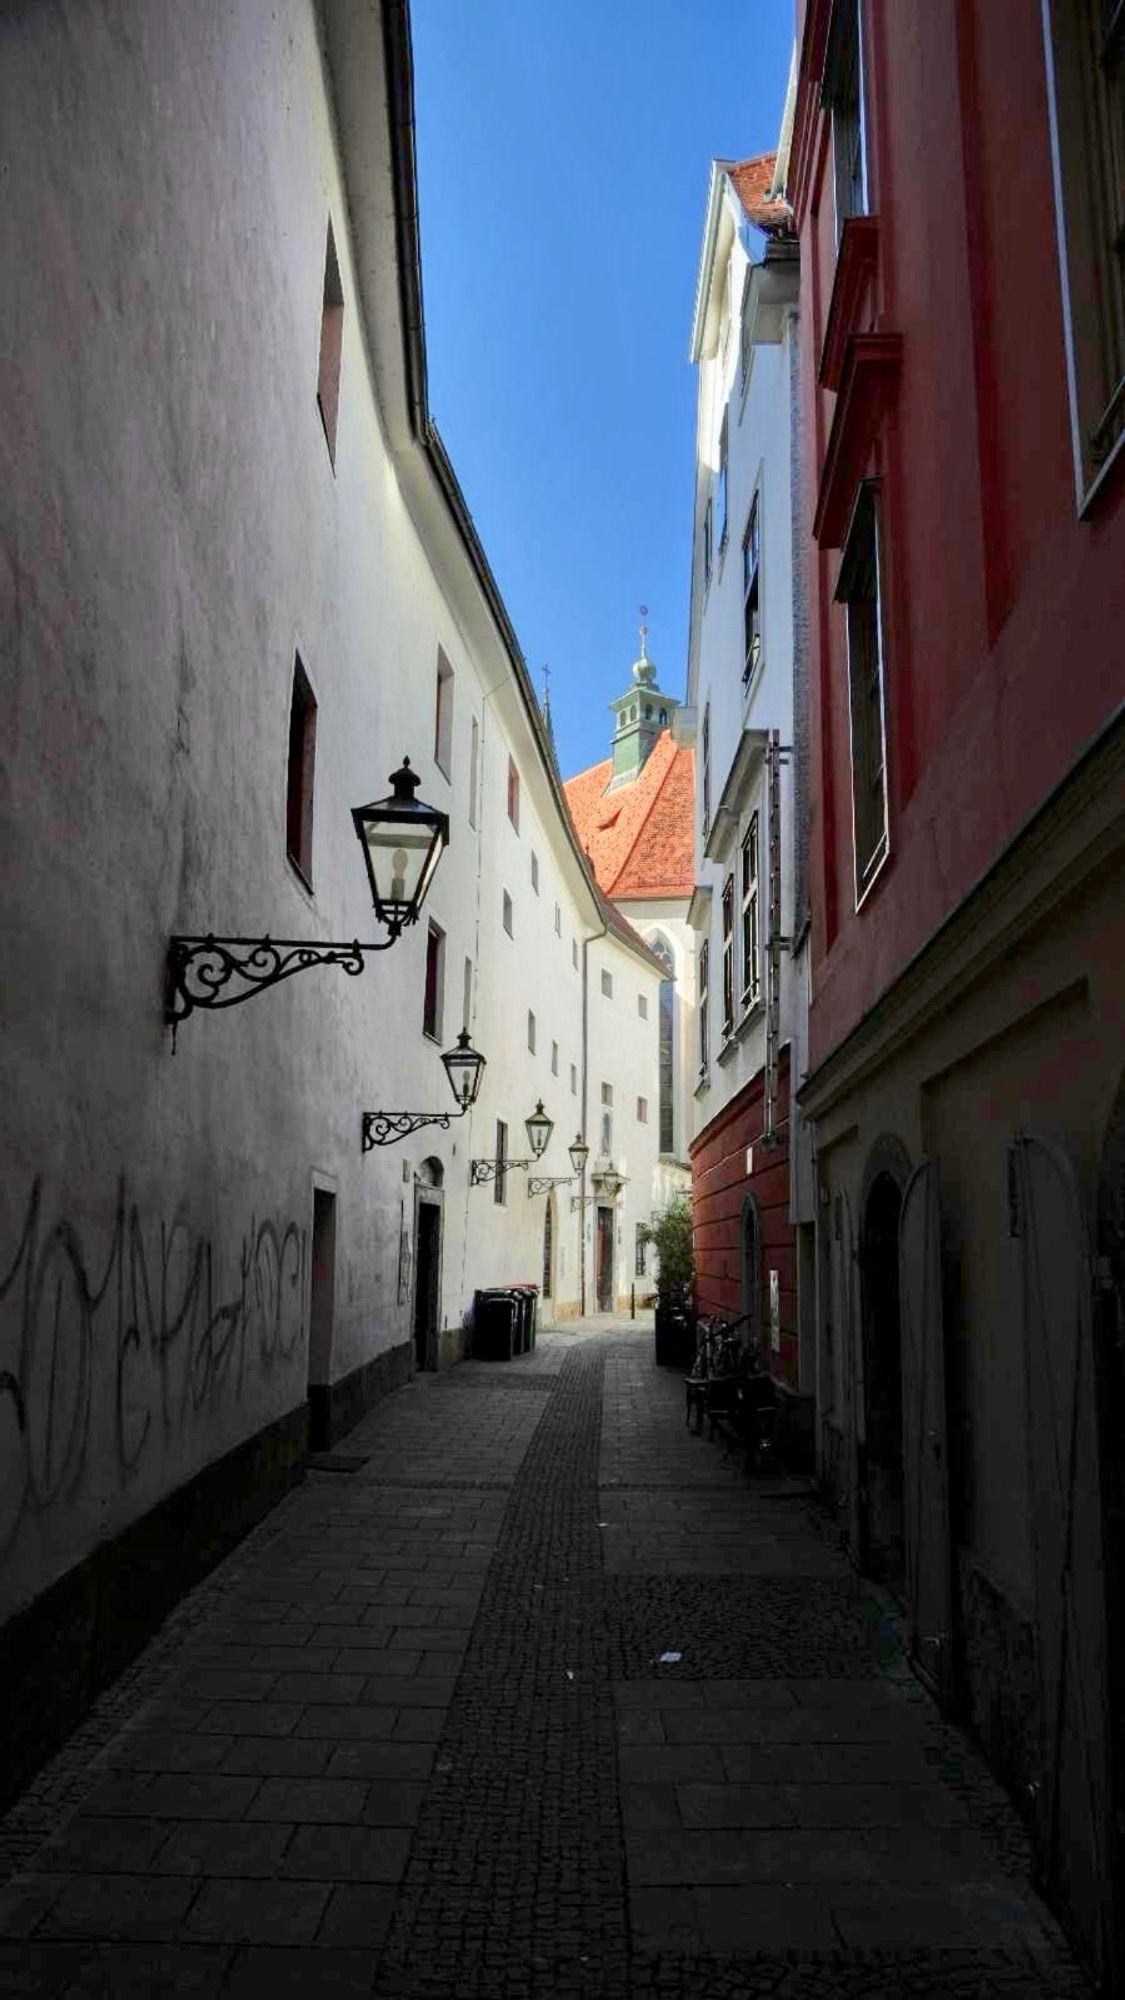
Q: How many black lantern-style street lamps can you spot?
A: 5